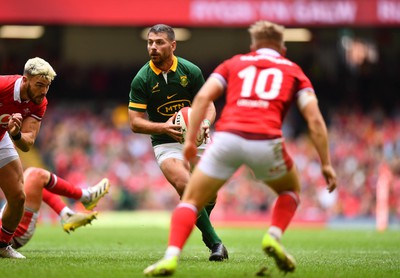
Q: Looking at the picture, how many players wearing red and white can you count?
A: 3